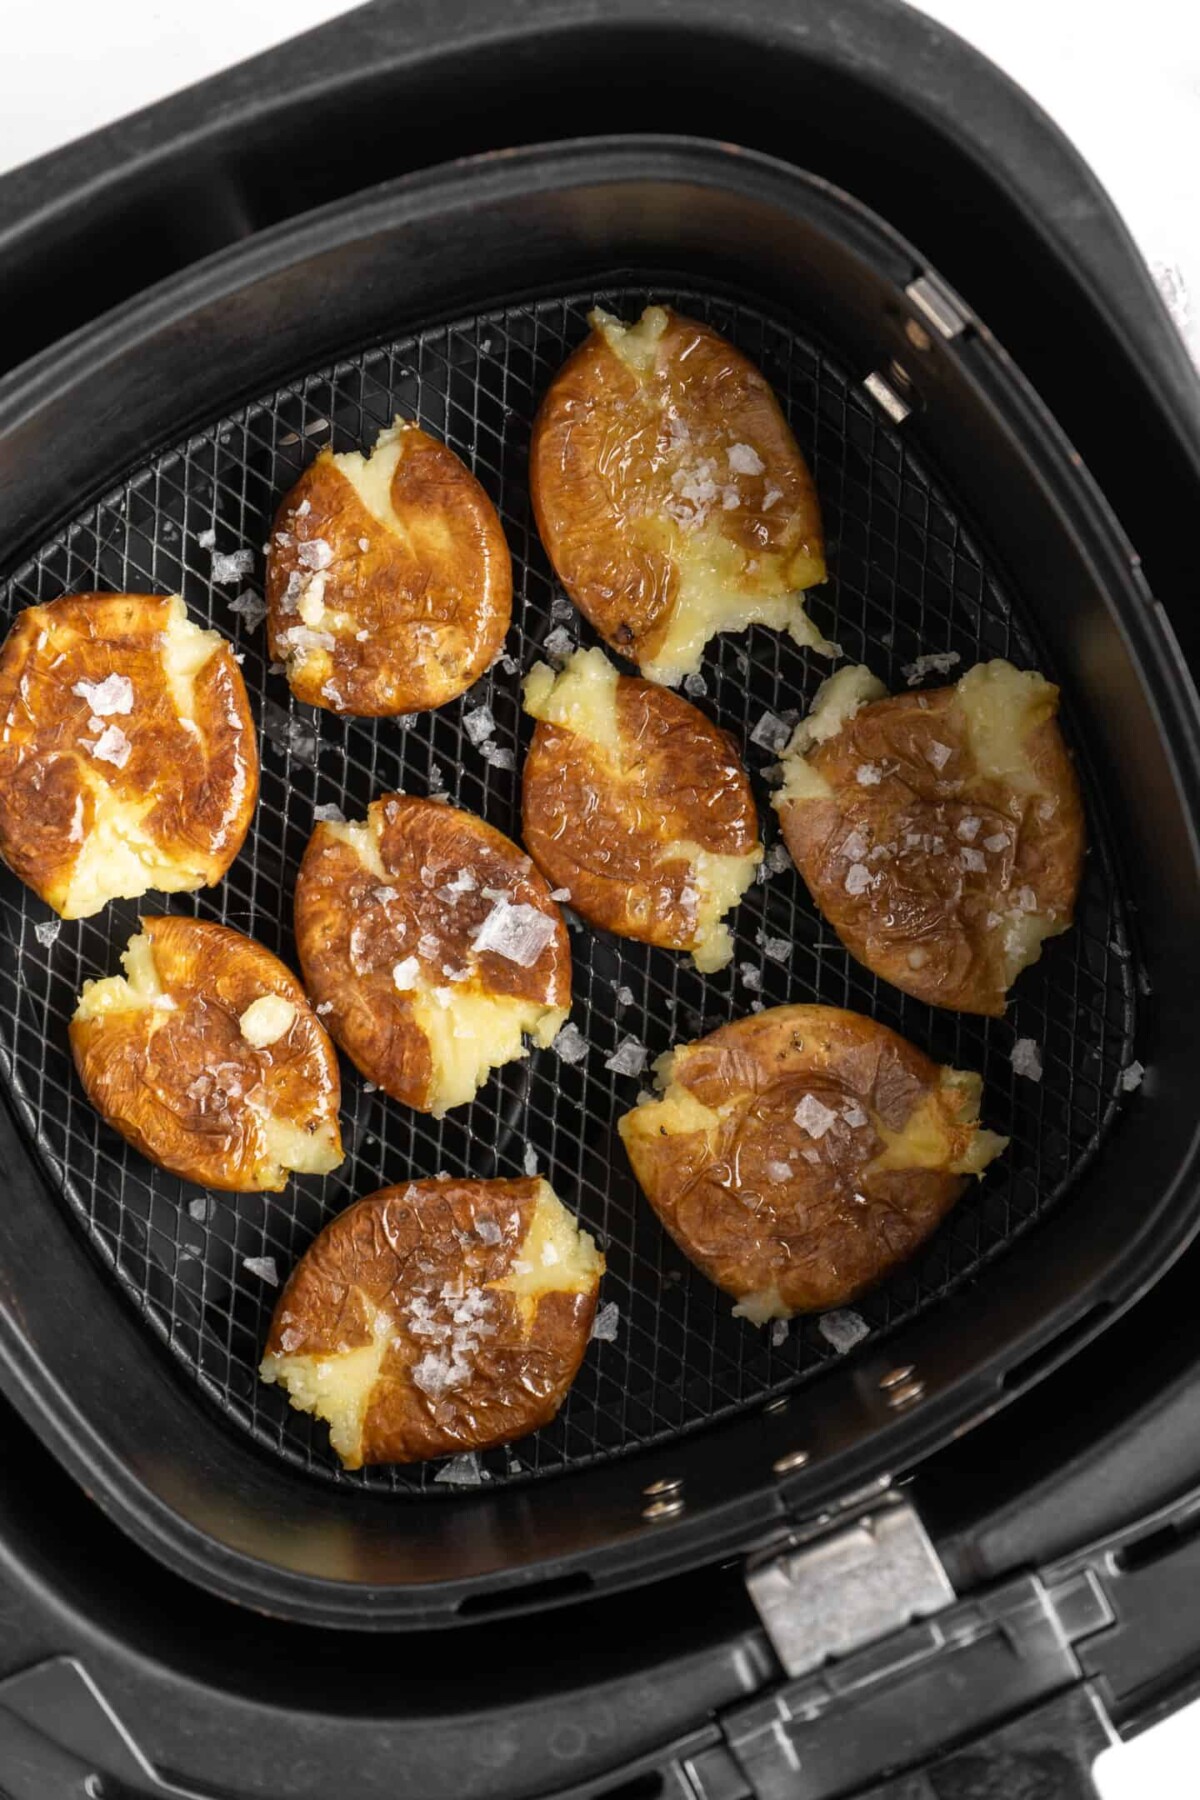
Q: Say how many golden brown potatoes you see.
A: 9